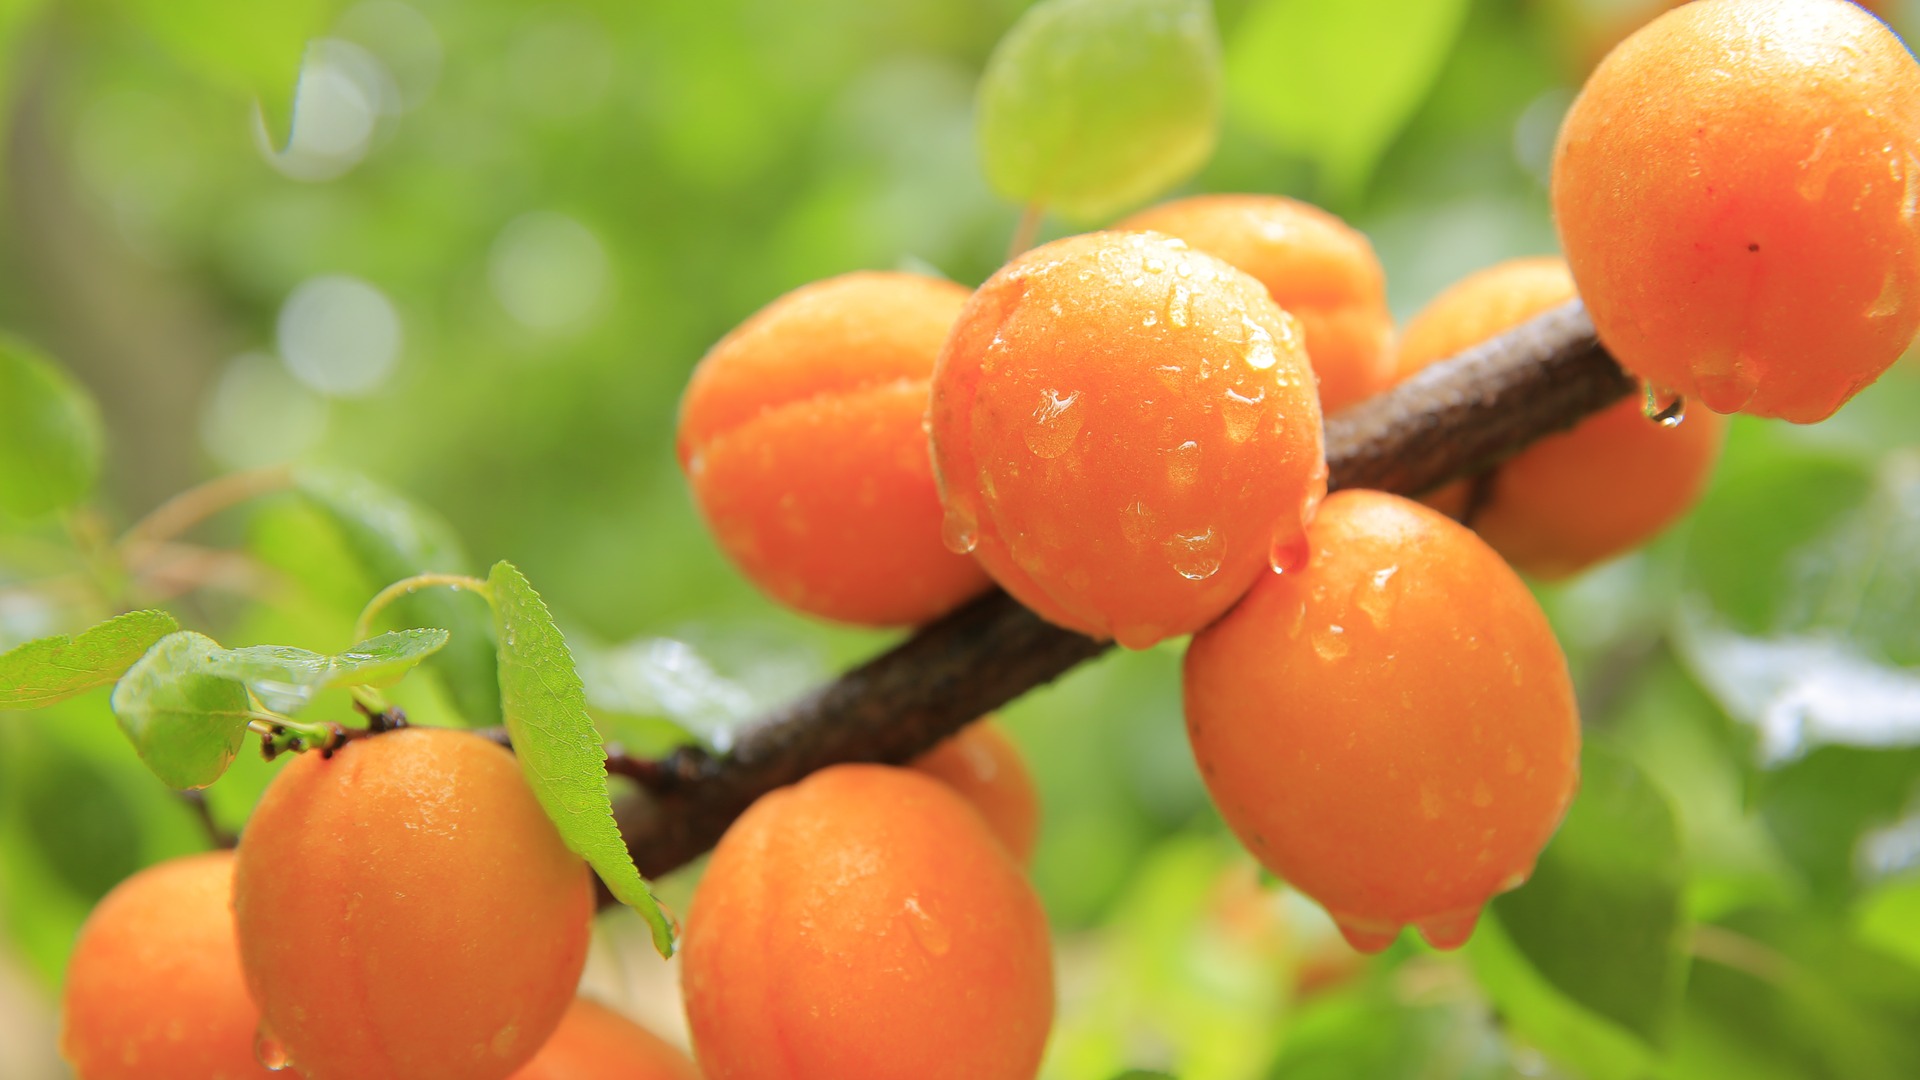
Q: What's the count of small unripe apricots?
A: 0